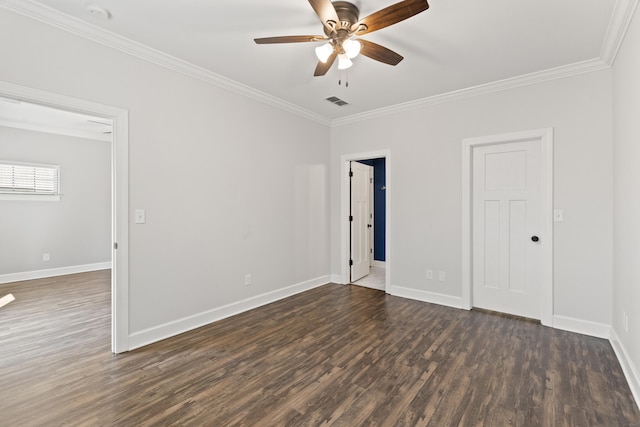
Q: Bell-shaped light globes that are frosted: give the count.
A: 3